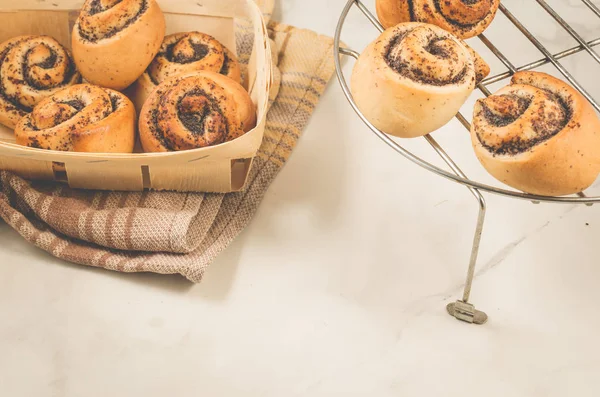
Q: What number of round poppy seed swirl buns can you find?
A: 8